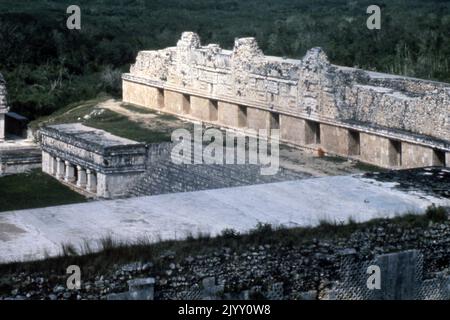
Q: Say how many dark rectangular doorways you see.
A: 9